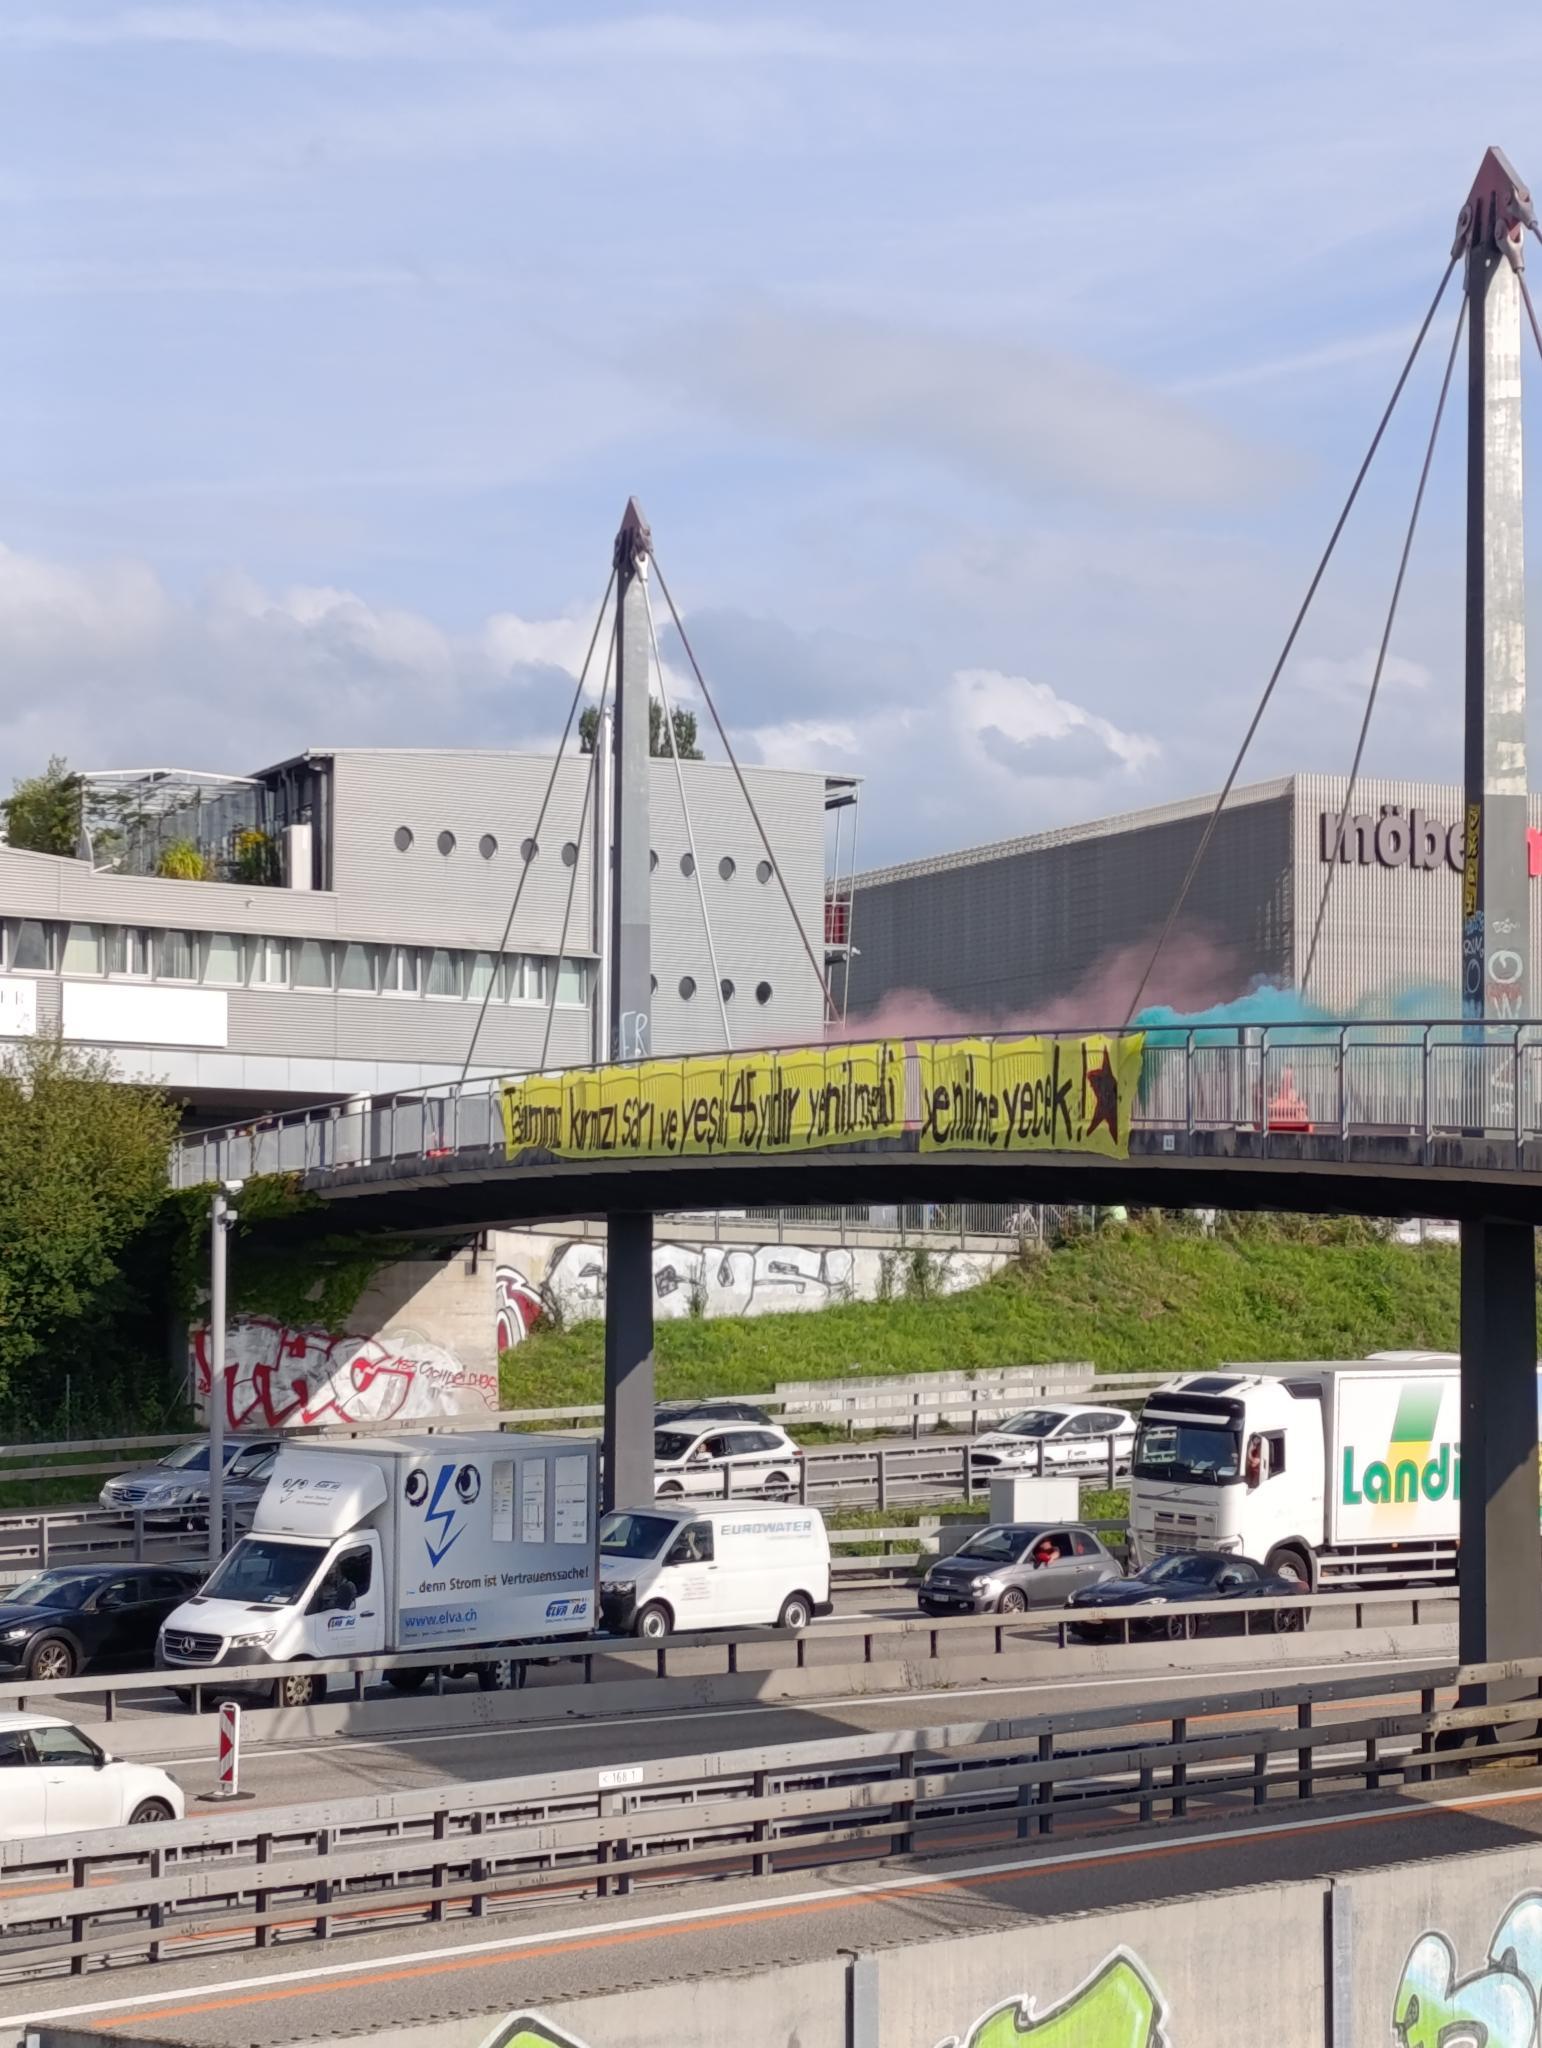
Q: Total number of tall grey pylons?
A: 2